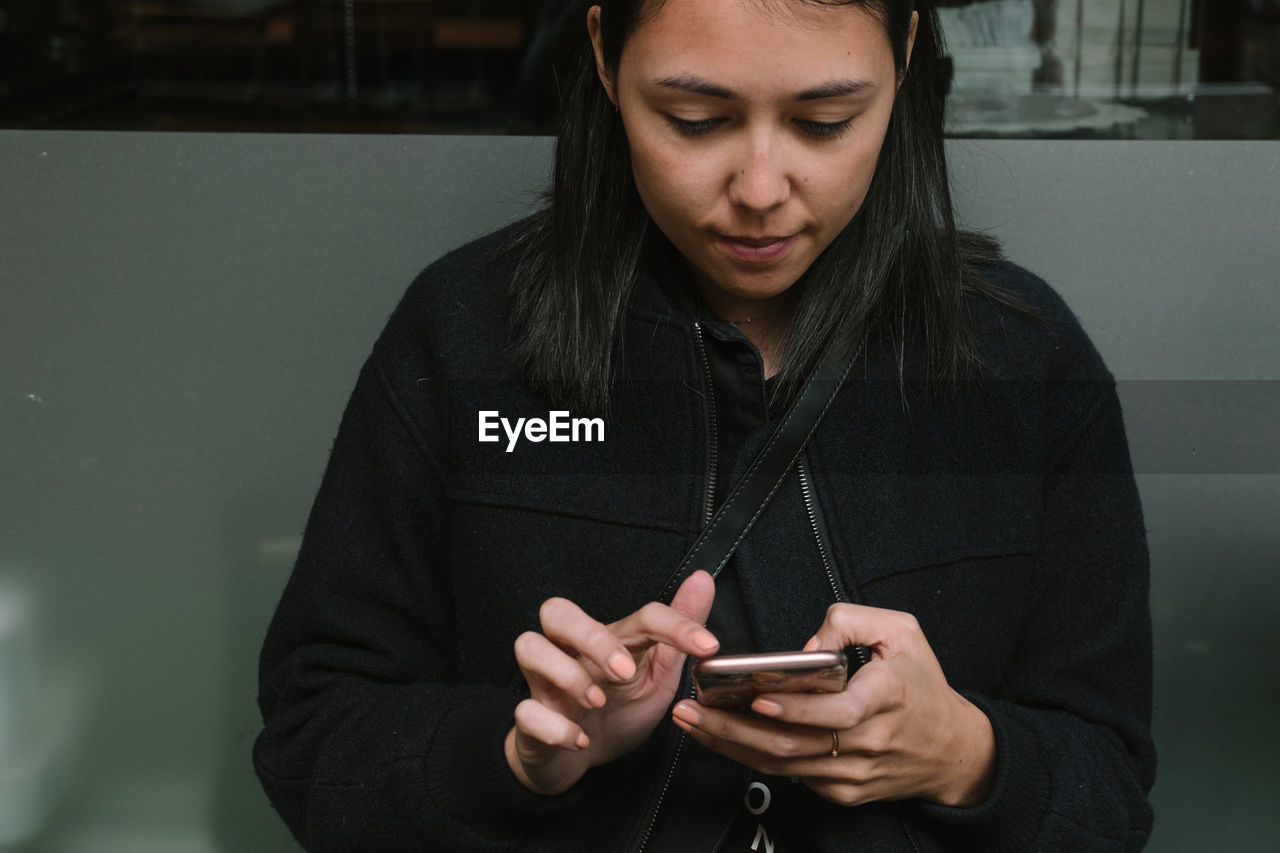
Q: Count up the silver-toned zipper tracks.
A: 2